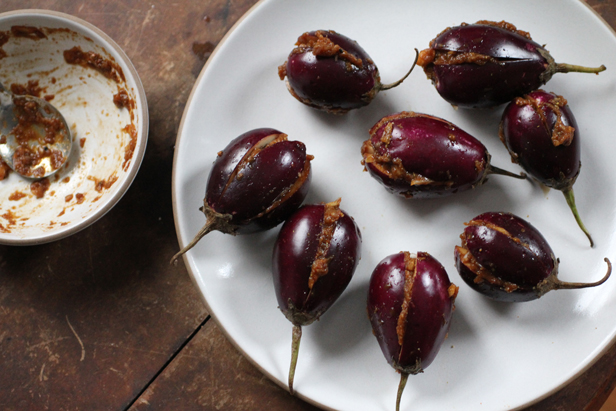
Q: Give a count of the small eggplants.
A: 8